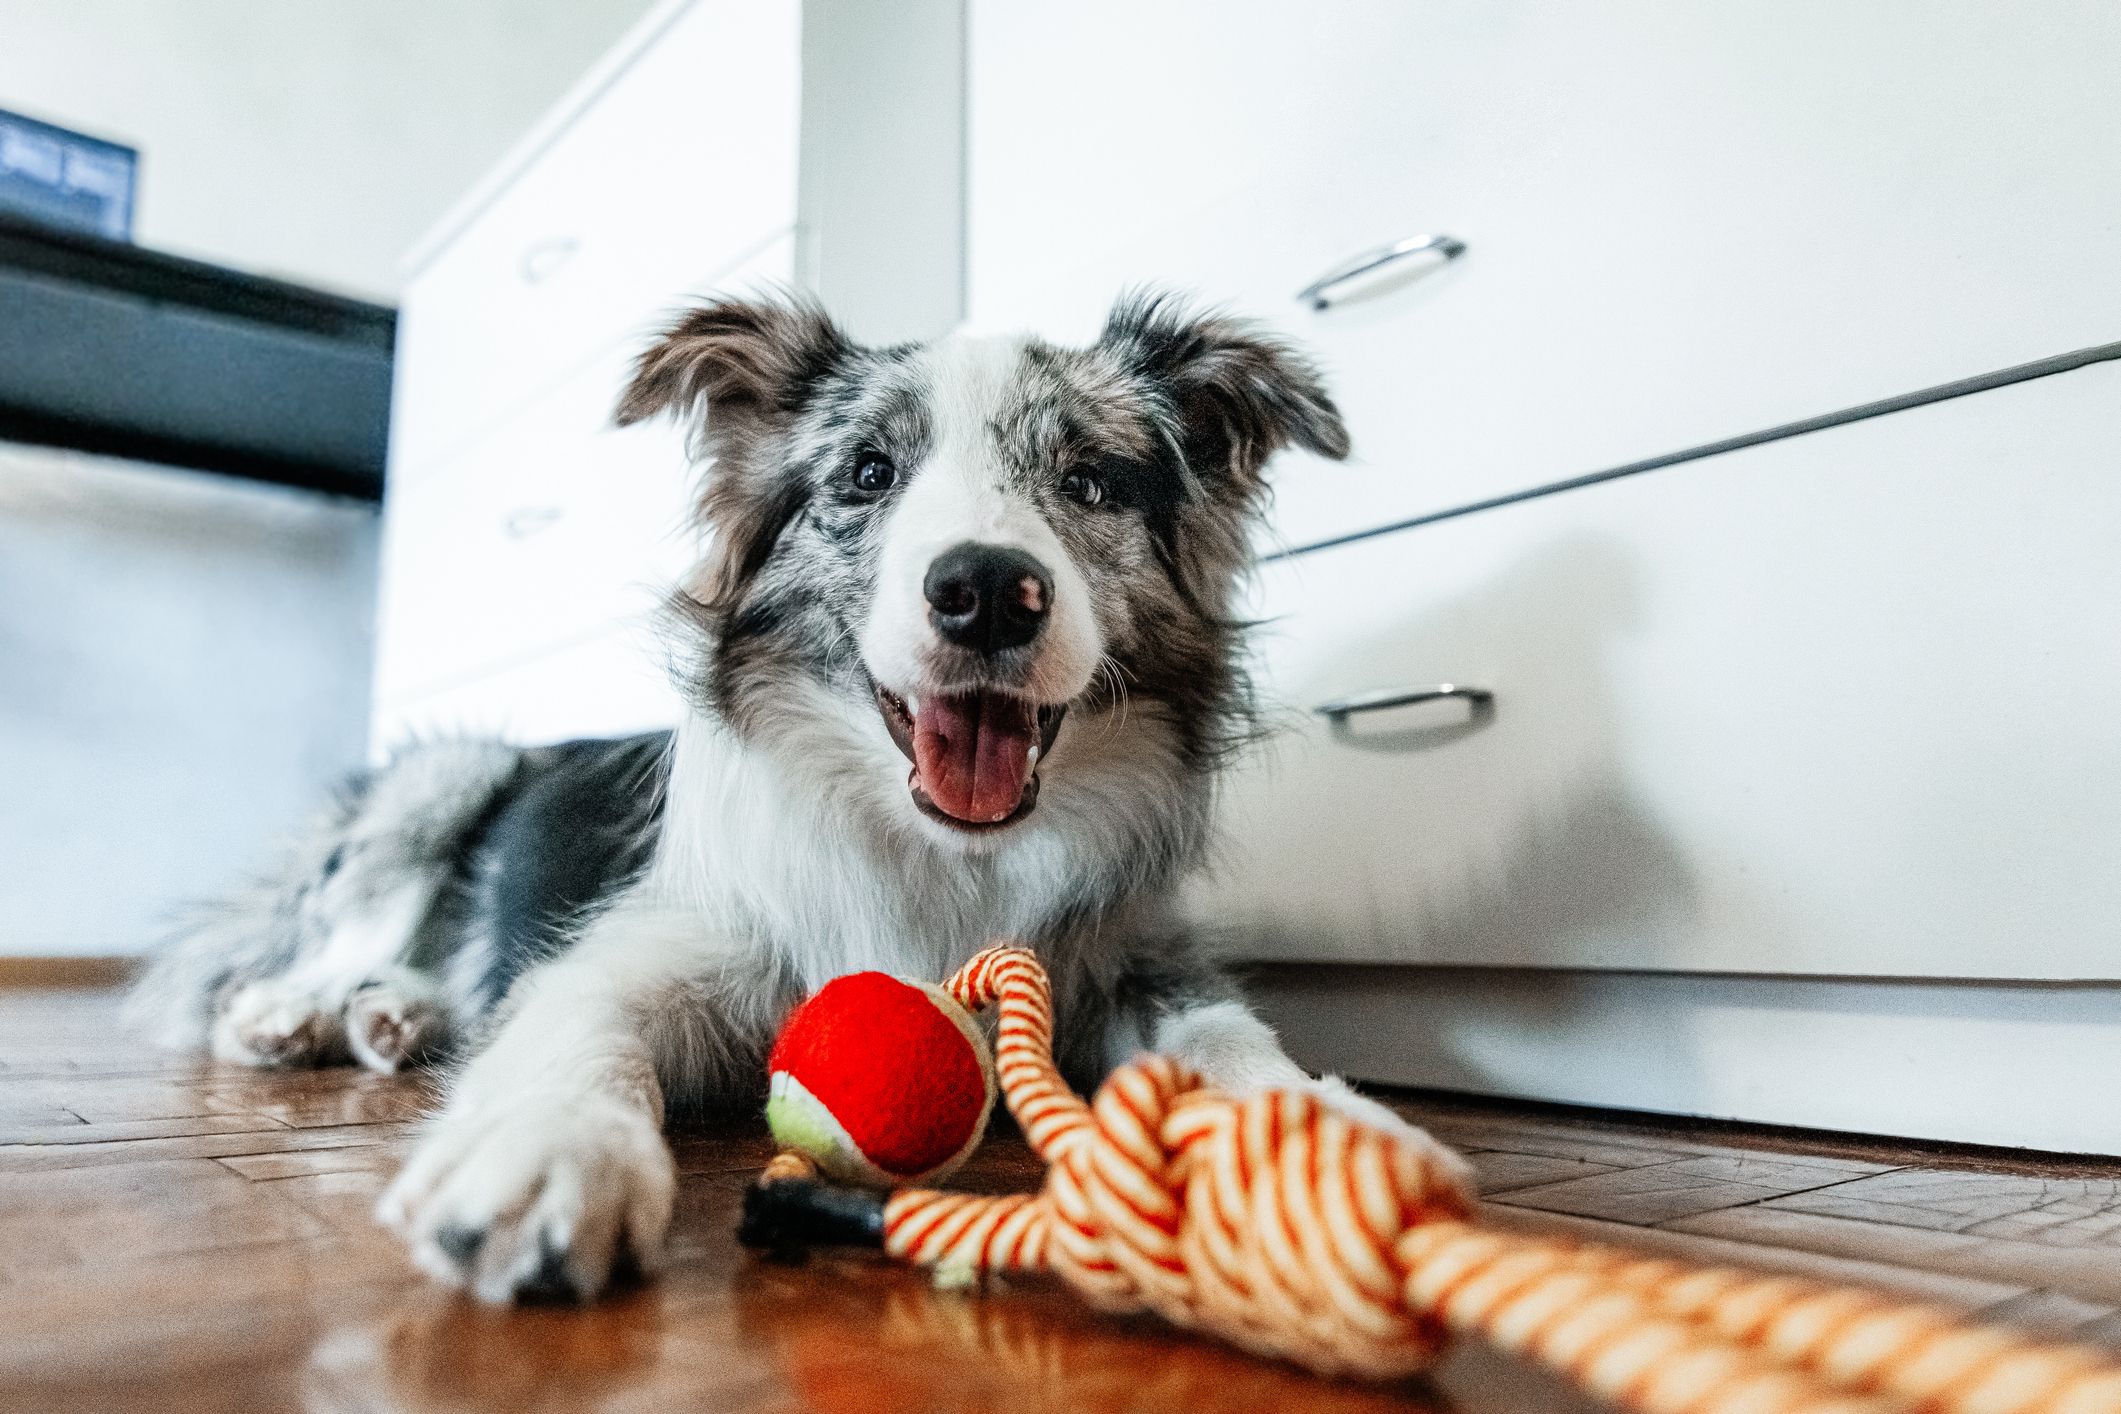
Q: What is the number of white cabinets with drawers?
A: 2